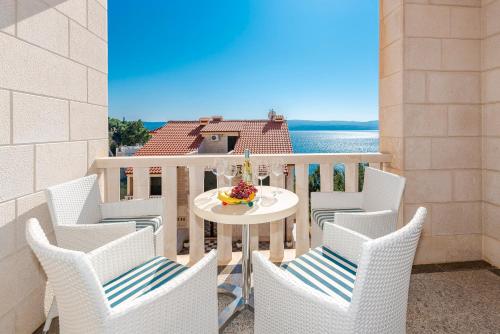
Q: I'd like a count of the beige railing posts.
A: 11